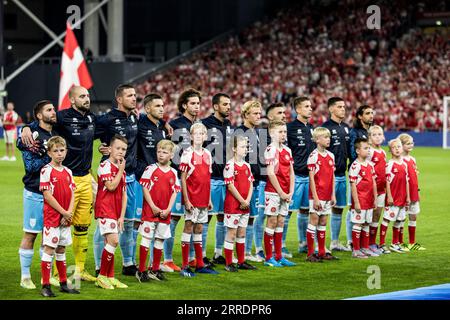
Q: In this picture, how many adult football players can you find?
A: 11